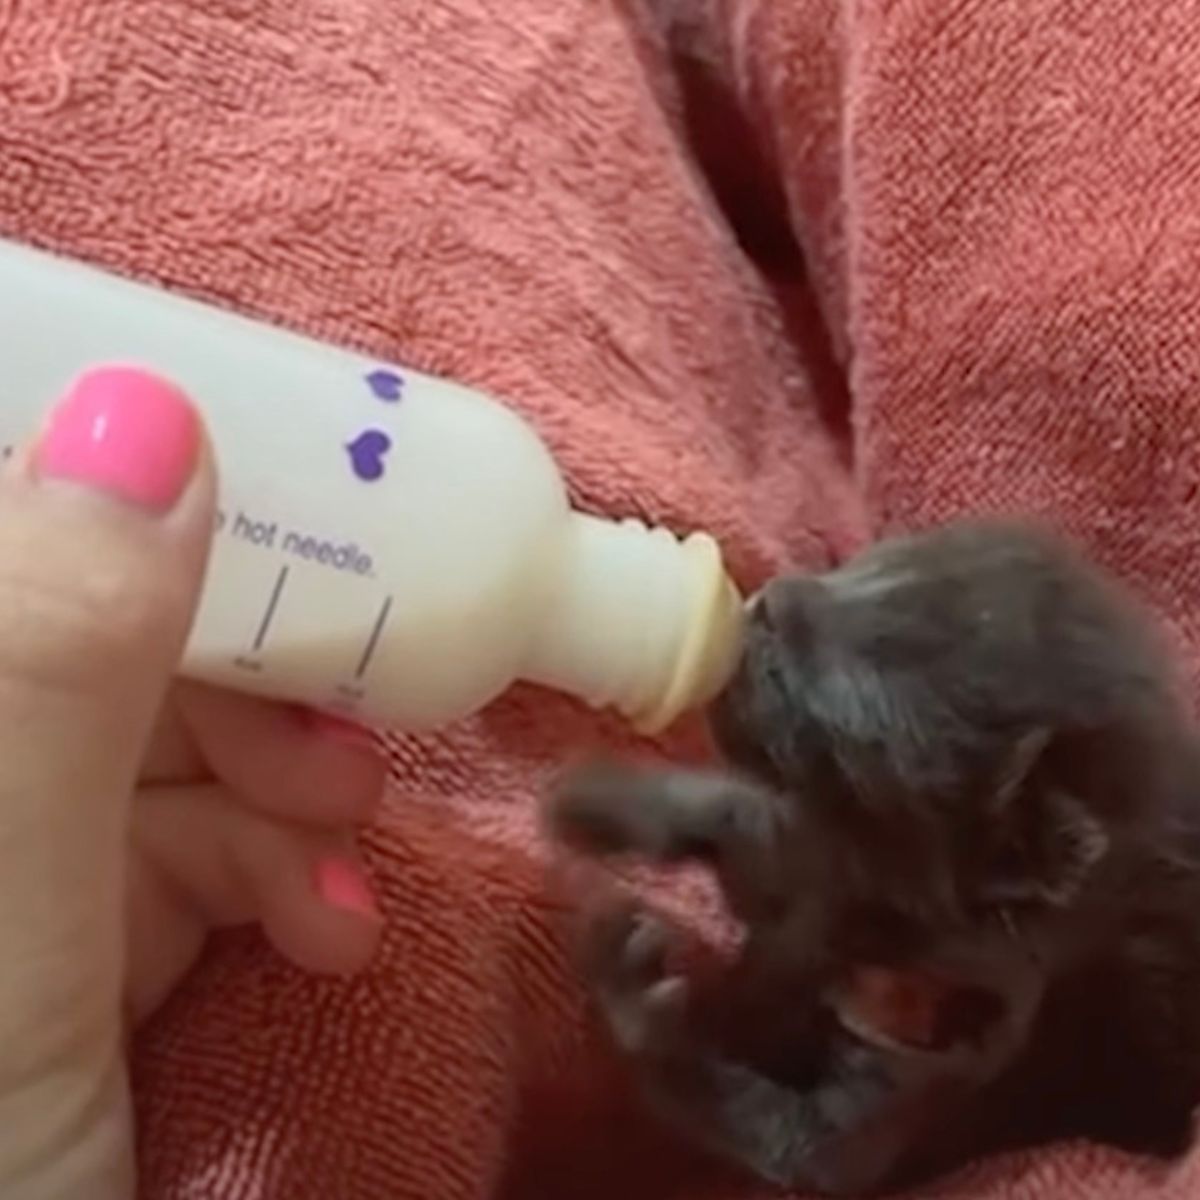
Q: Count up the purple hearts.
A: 2